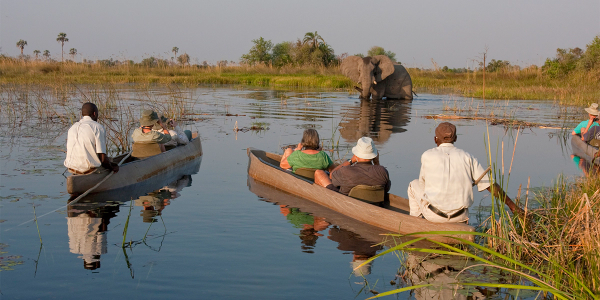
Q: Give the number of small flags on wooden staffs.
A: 0